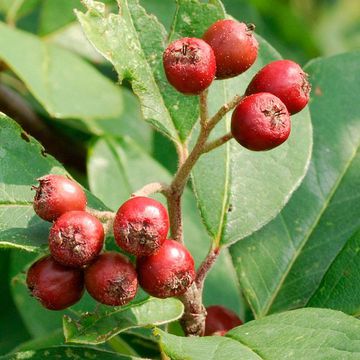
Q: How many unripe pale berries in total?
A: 0